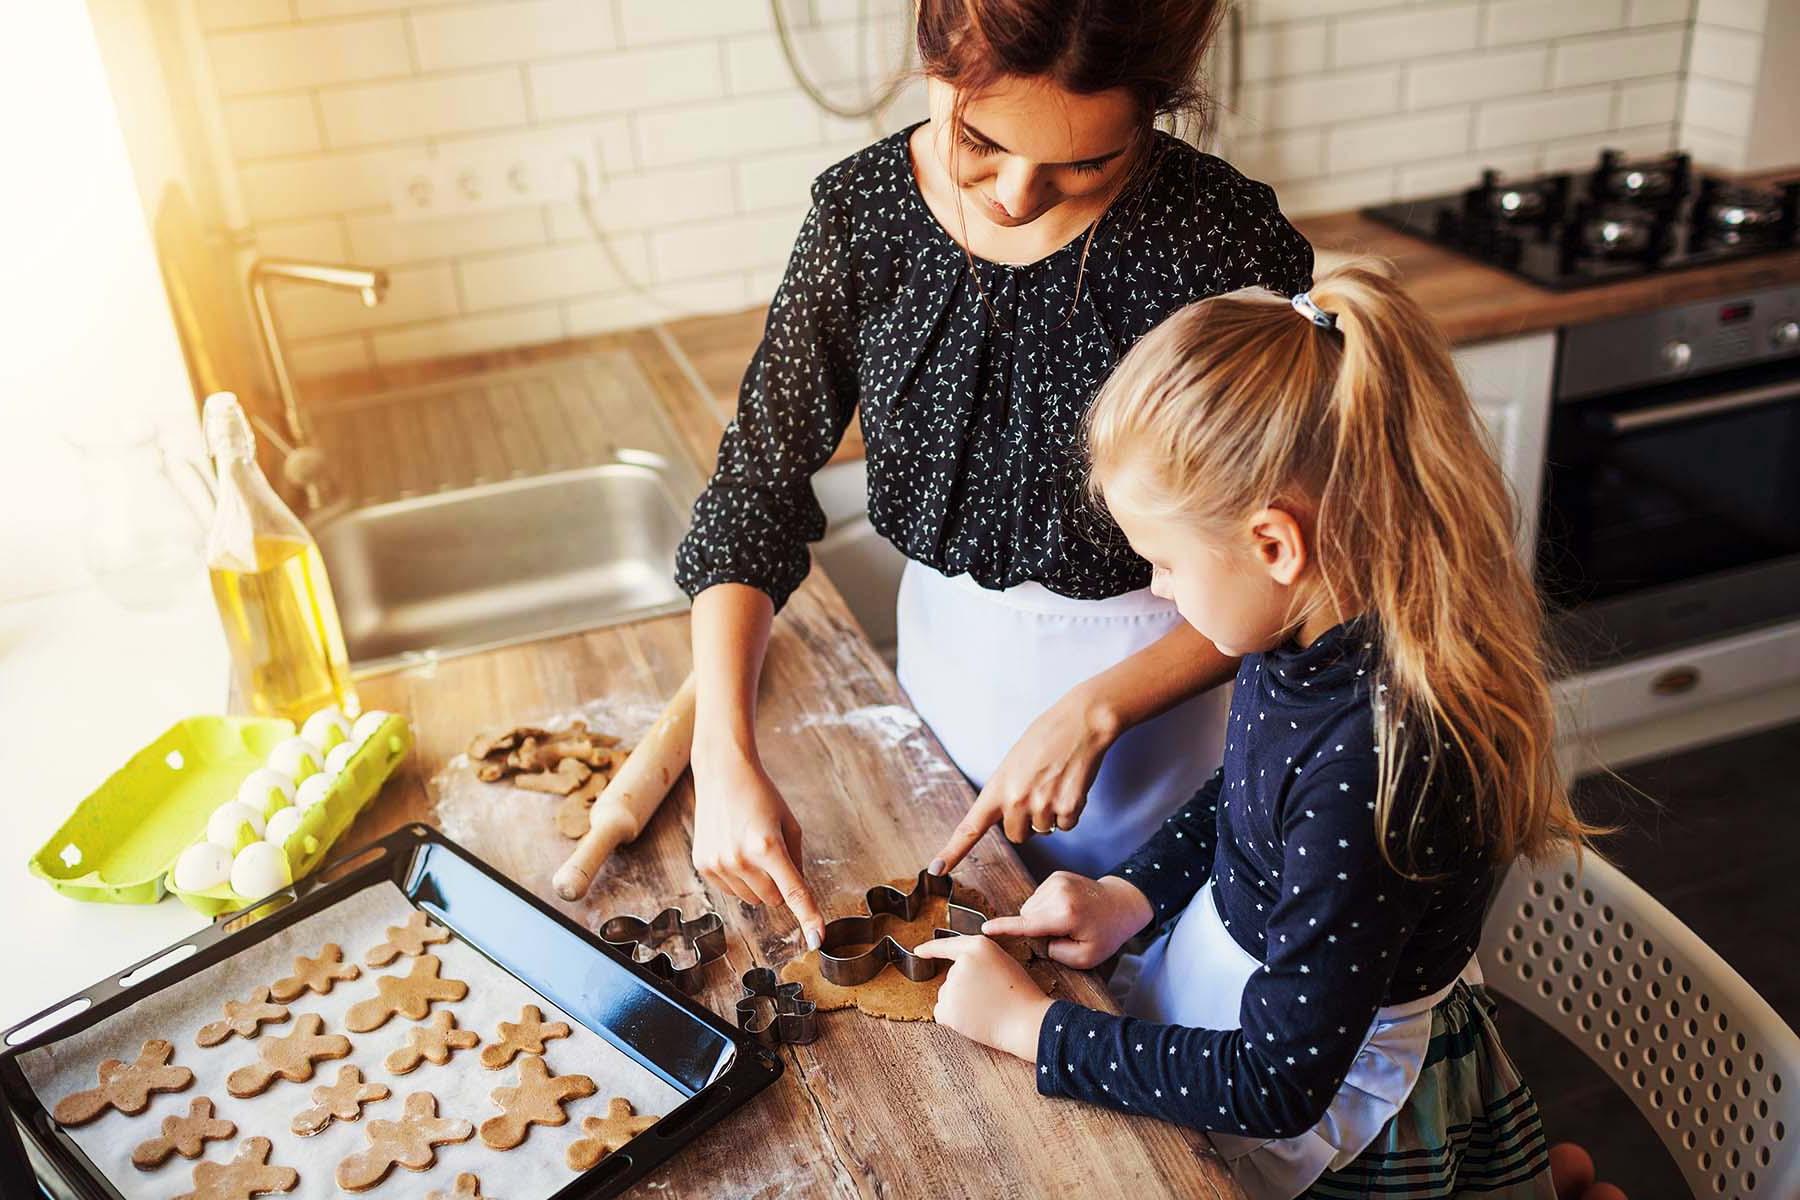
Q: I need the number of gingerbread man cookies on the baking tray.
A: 15